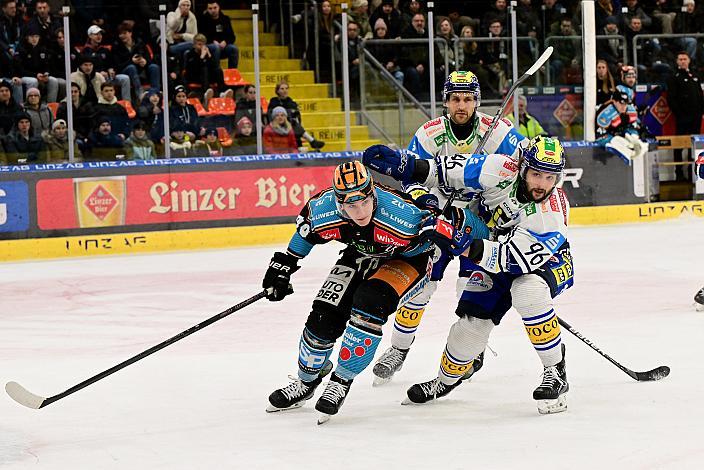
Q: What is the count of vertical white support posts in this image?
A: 7